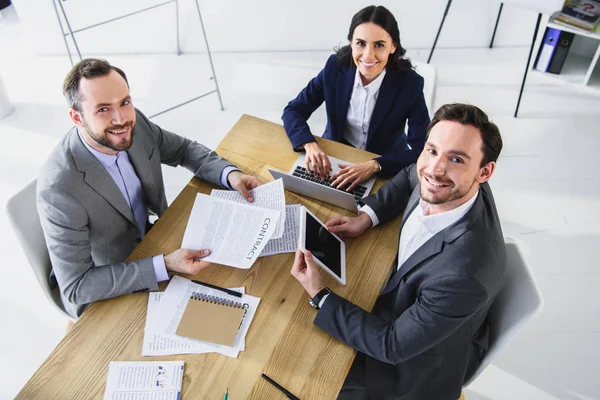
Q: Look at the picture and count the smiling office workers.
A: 3